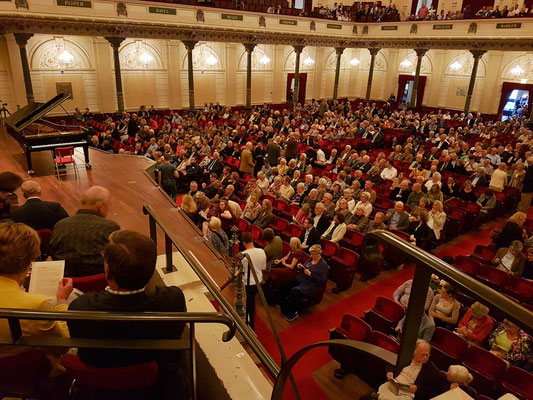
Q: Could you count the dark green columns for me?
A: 9